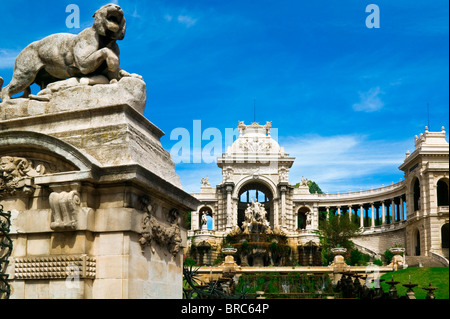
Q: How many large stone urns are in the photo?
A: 3